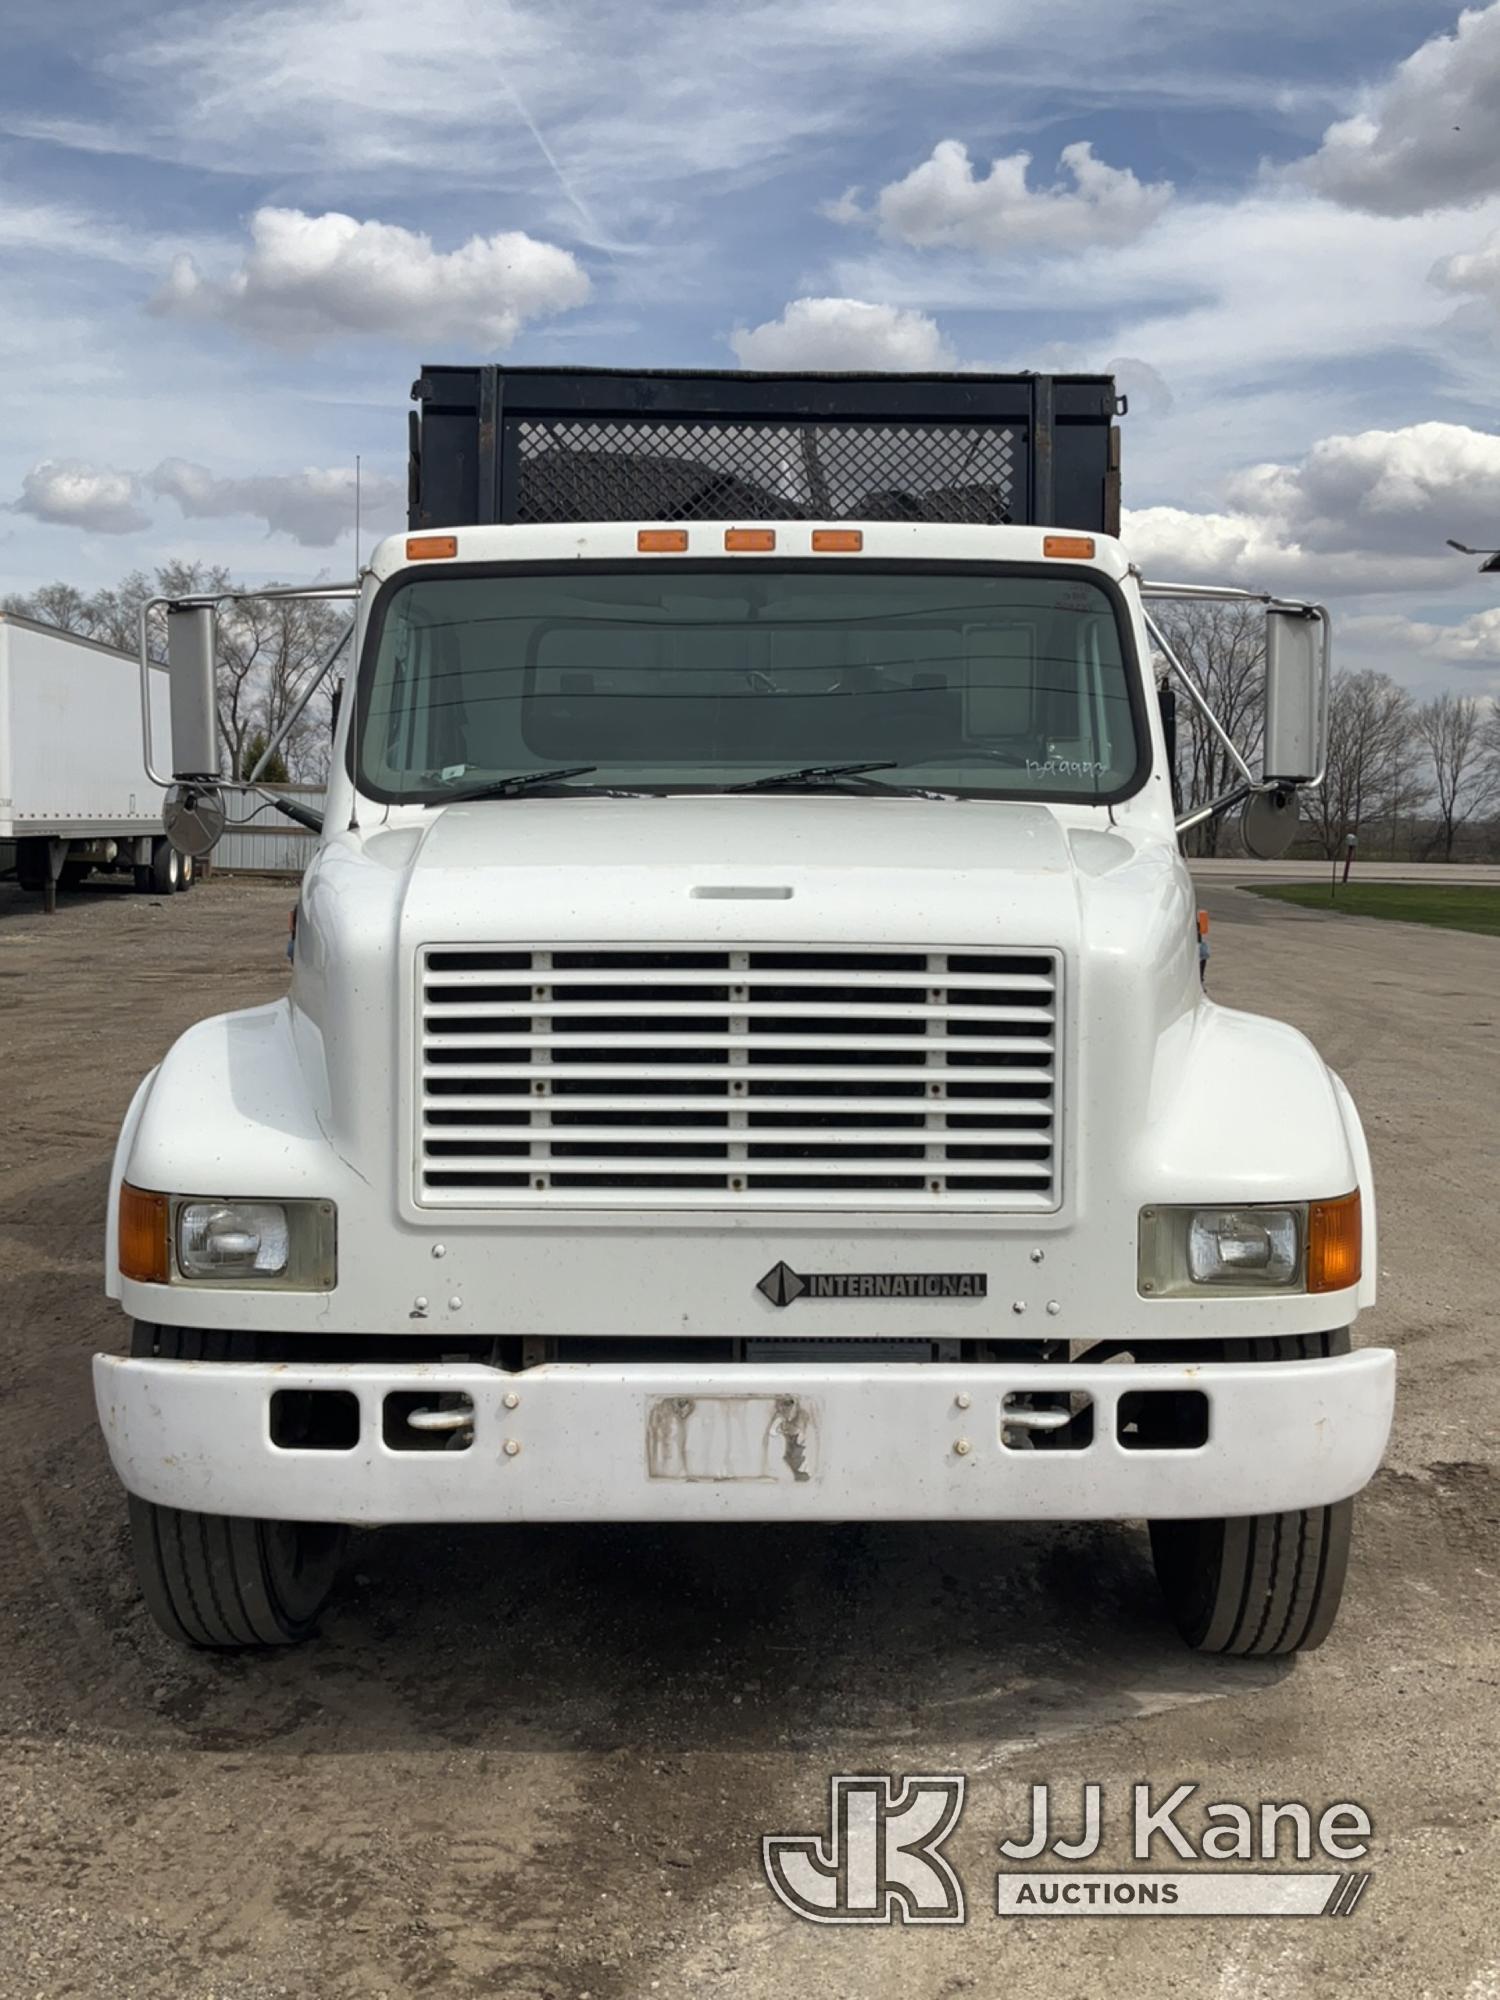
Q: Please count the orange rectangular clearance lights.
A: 5